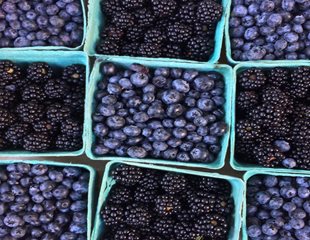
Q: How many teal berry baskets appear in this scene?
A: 9